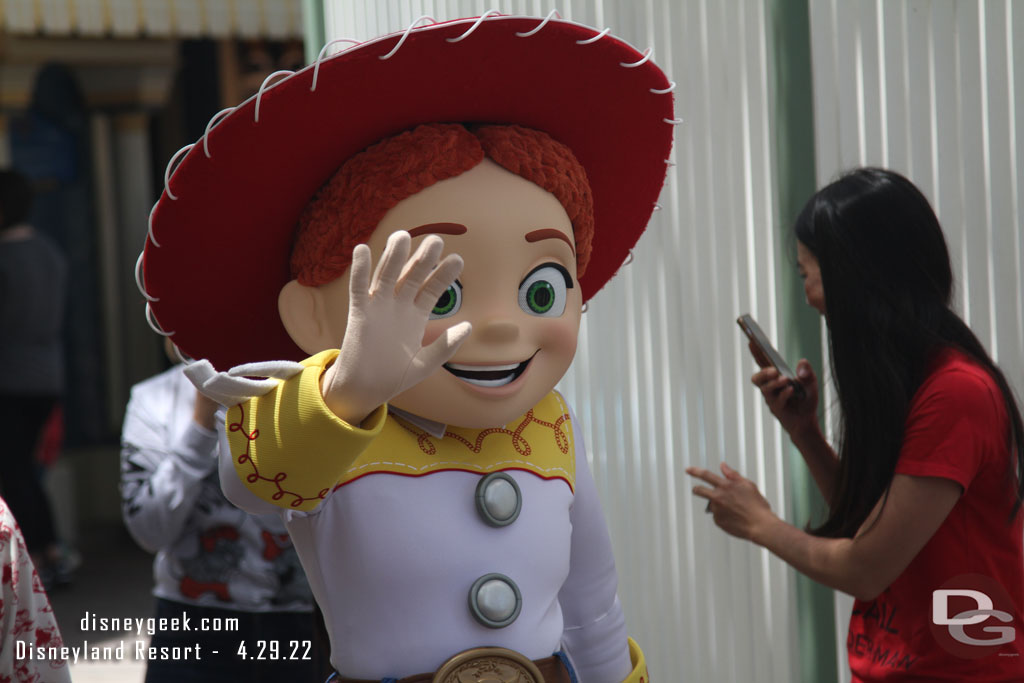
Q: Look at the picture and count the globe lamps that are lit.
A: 0